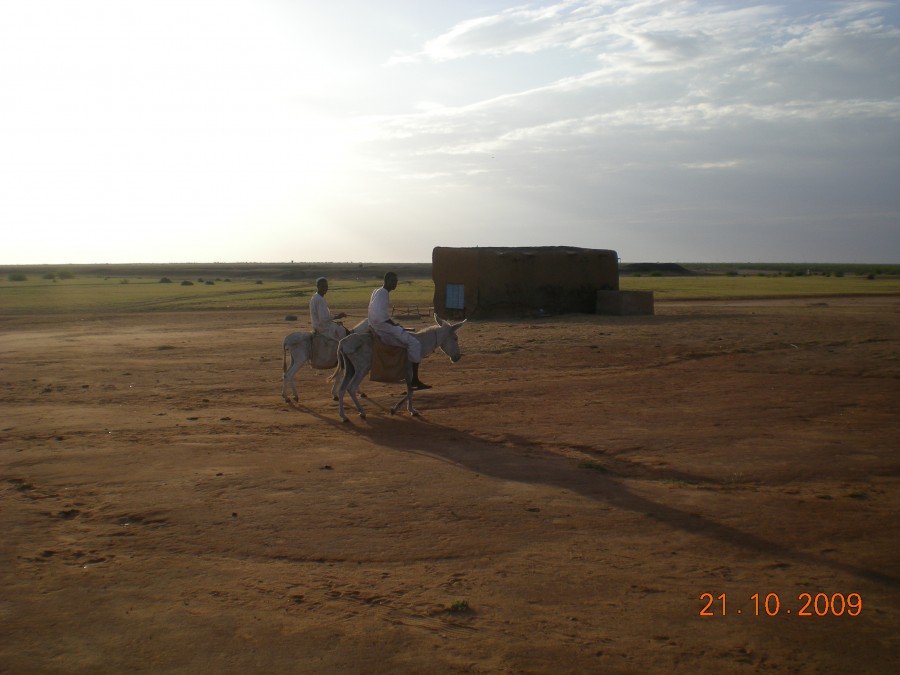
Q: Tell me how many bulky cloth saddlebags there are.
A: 2